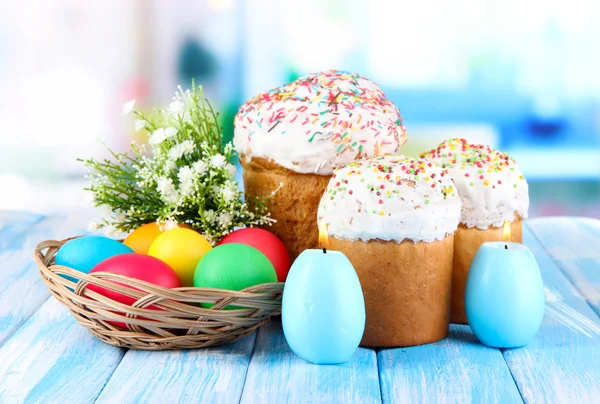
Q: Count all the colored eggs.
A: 6